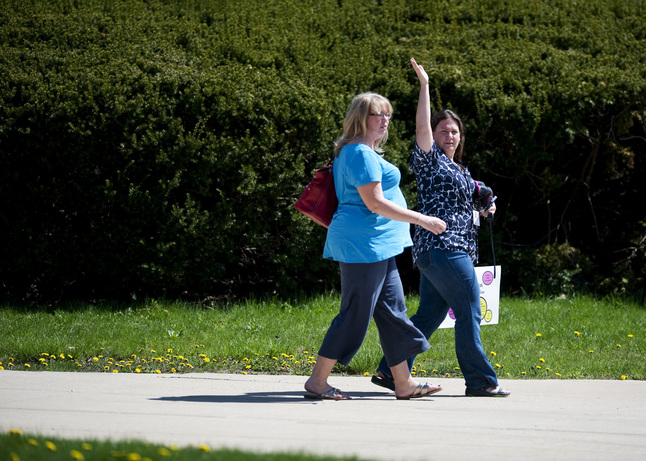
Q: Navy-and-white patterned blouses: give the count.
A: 1